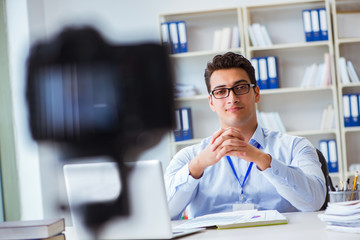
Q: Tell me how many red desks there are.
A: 0